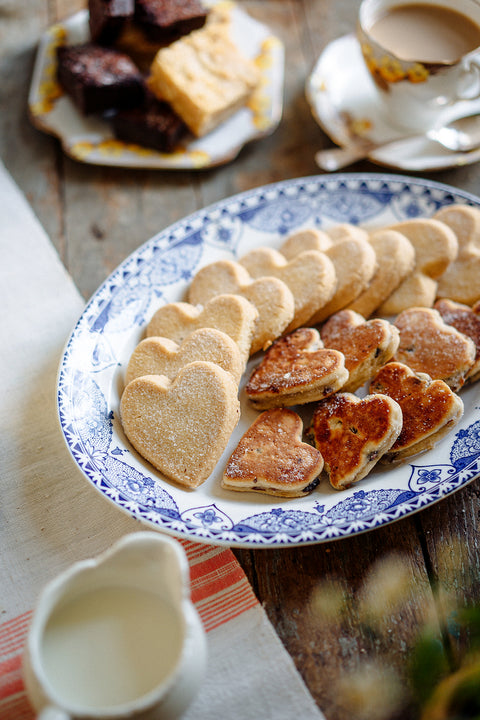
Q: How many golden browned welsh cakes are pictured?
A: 7